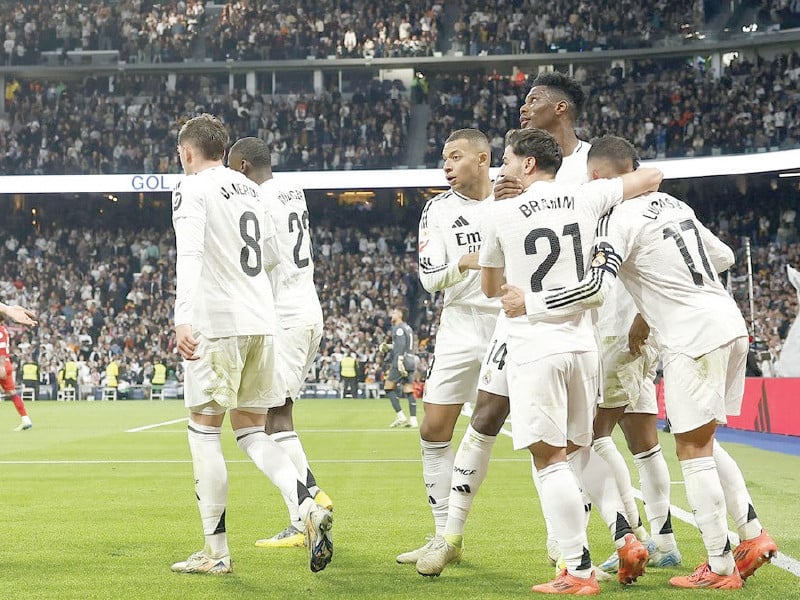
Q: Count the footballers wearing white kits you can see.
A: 7